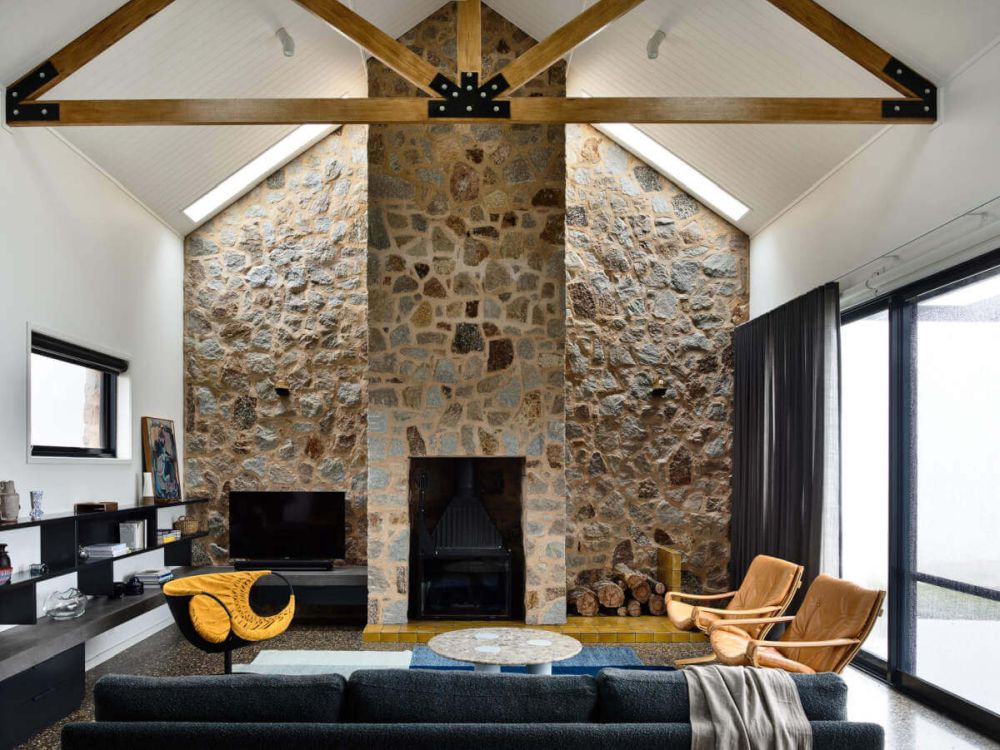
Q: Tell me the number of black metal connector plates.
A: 3